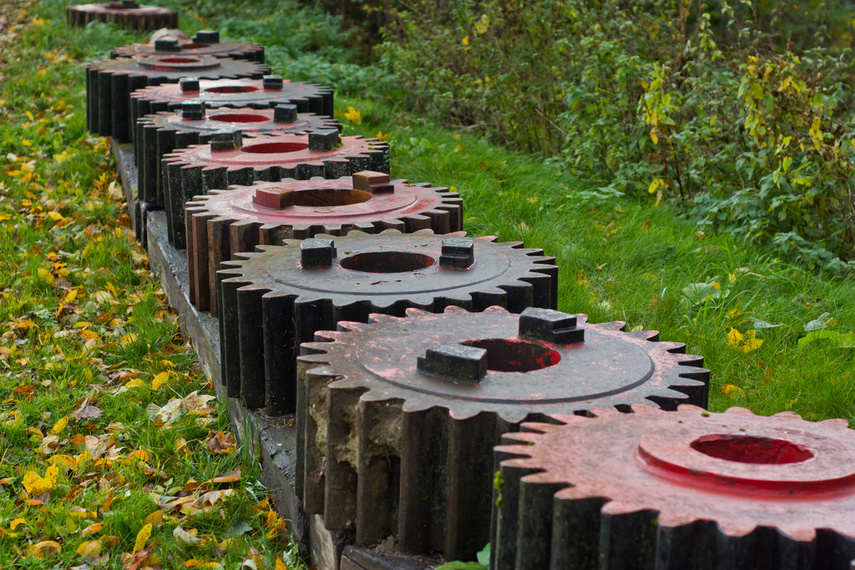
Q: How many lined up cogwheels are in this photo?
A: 10